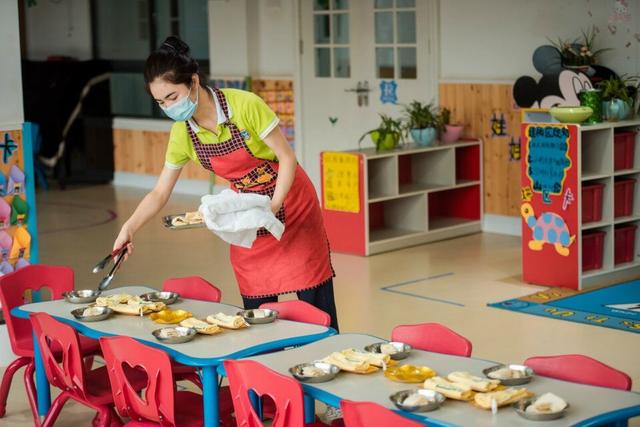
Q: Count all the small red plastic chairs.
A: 9